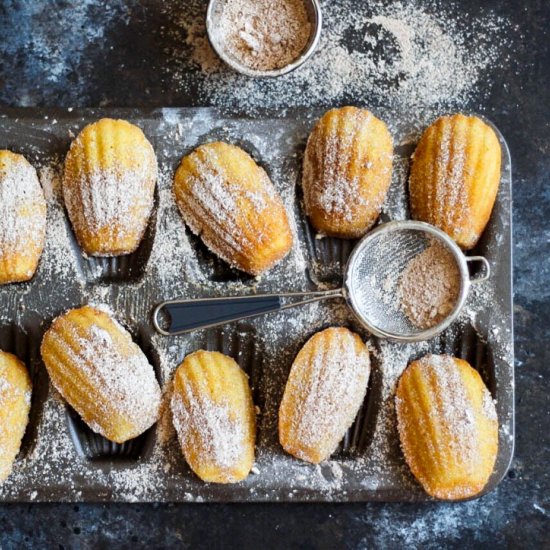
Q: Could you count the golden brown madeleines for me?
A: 10